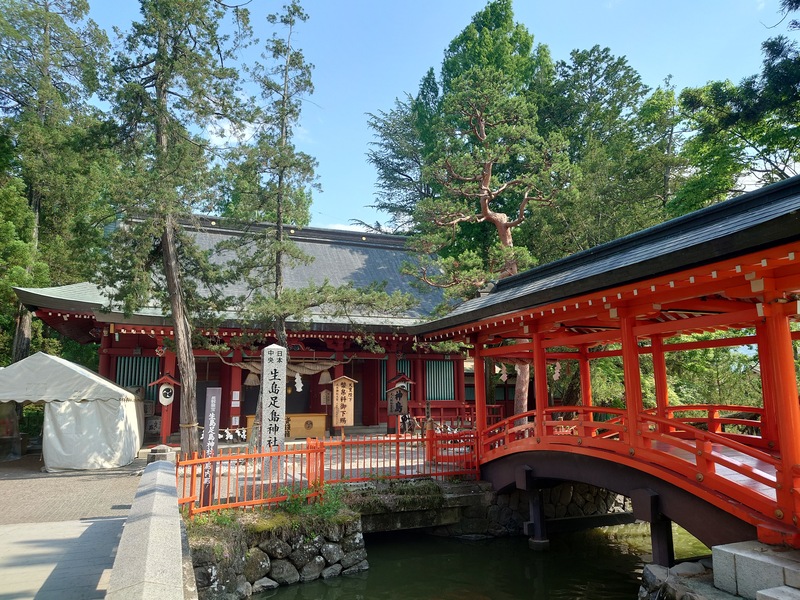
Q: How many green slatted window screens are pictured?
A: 3